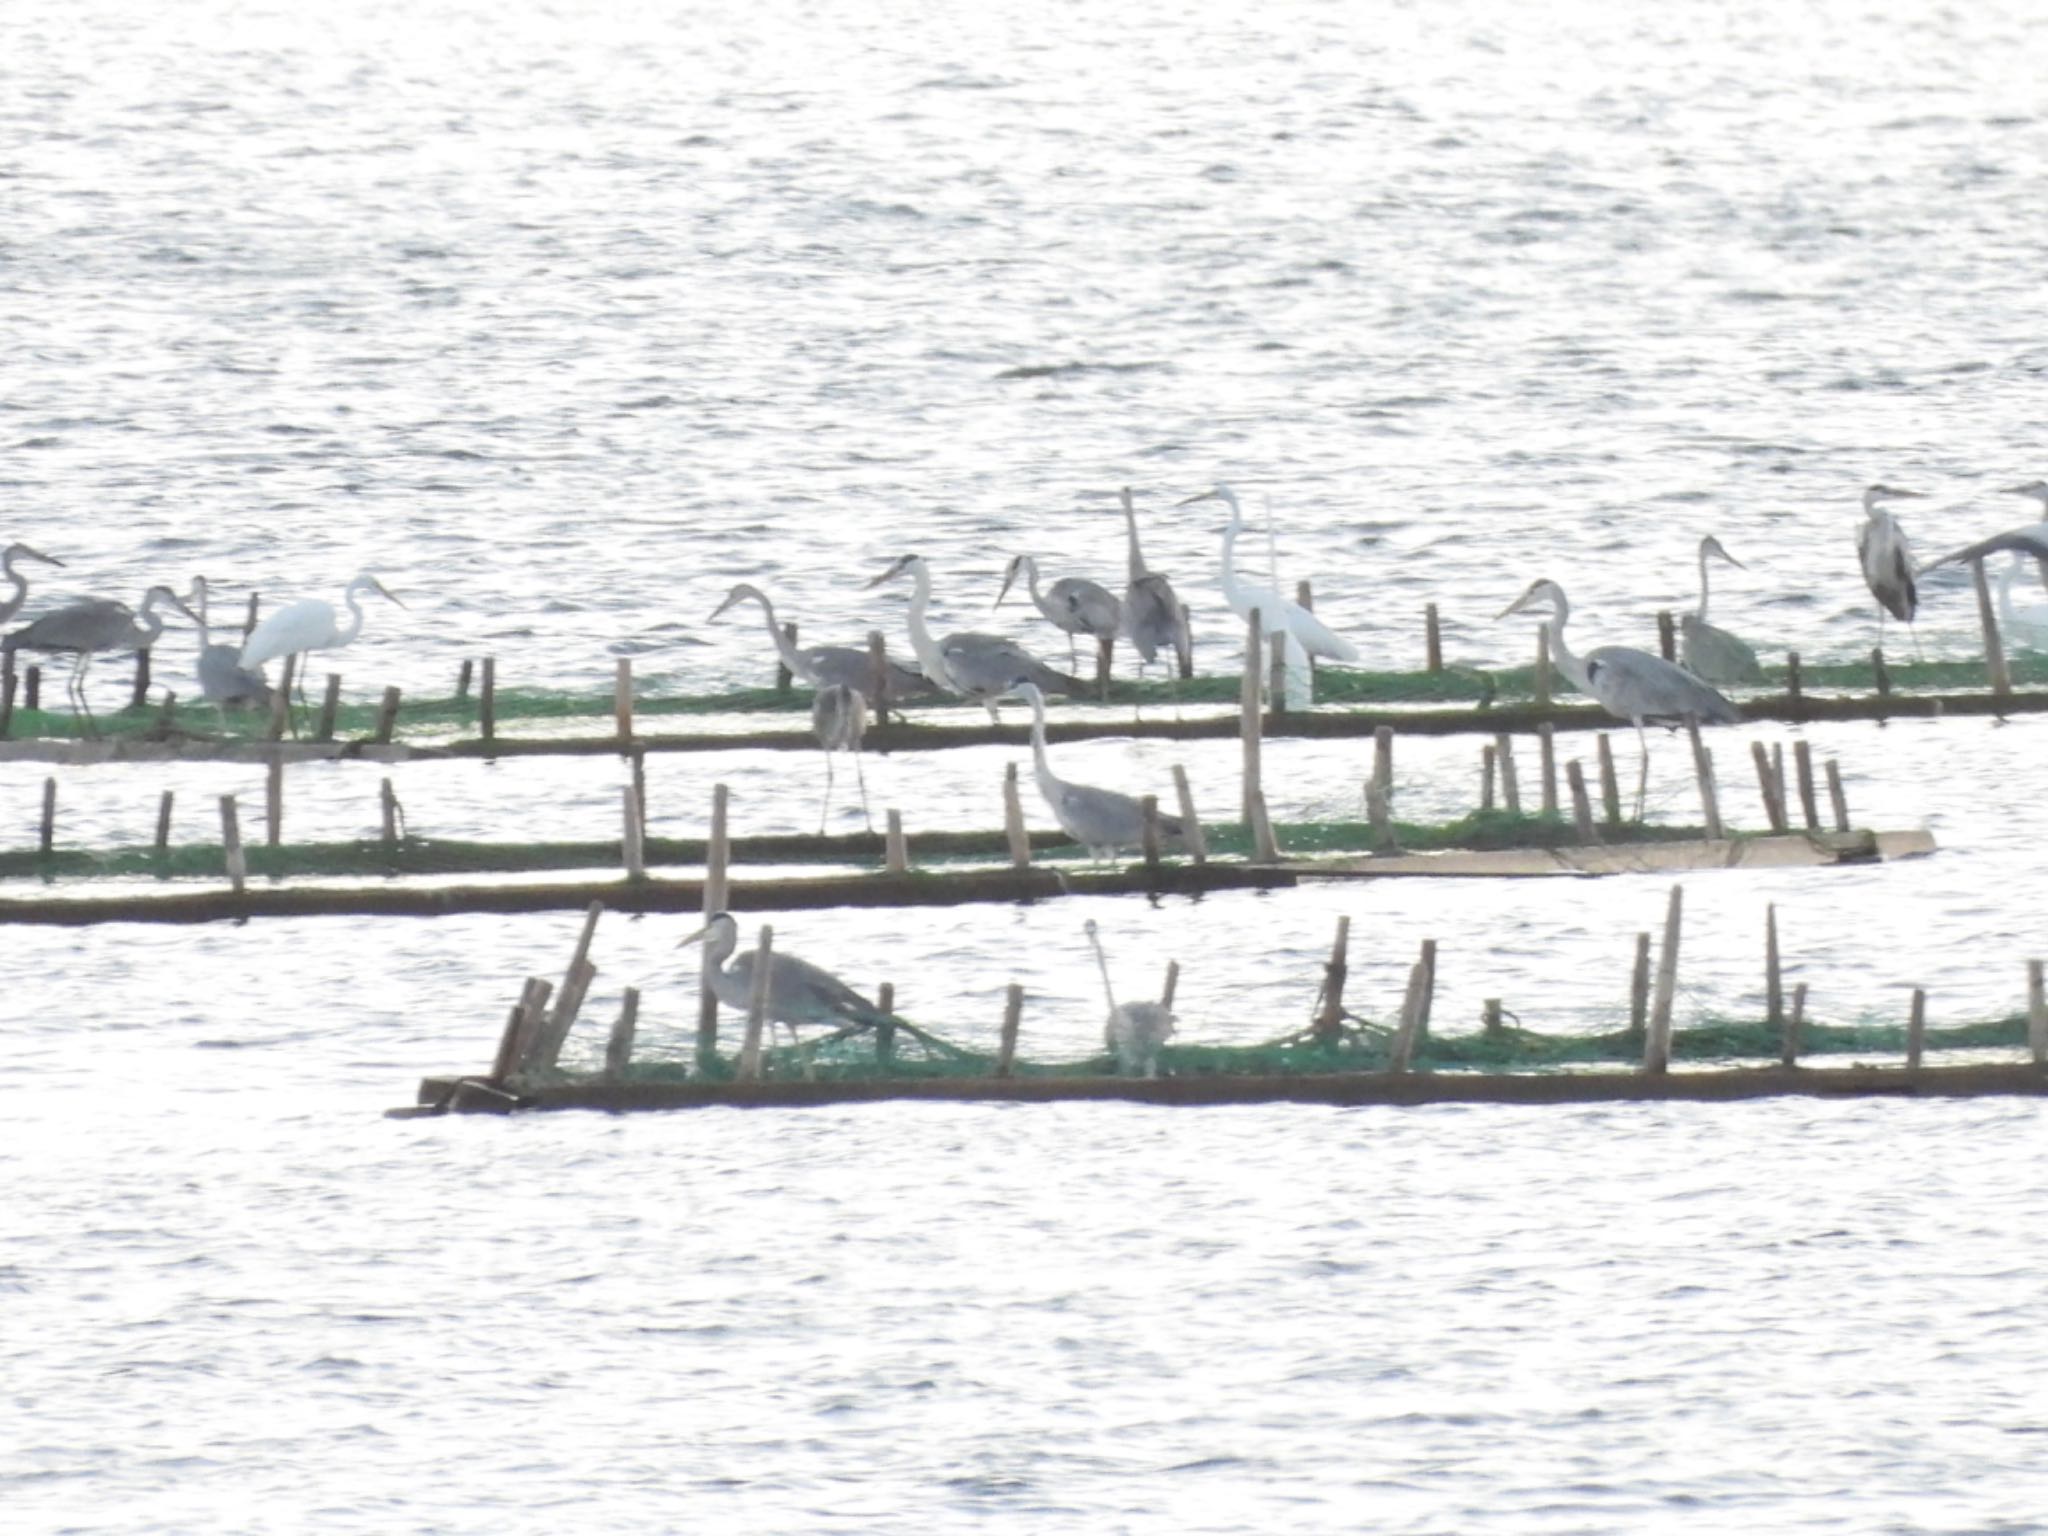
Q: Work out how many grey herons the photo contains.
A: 15